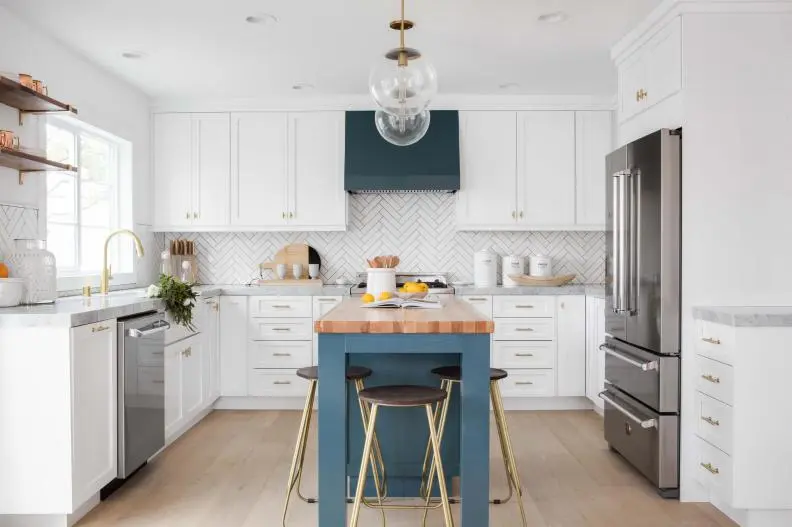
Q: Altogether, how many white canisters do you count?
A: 3